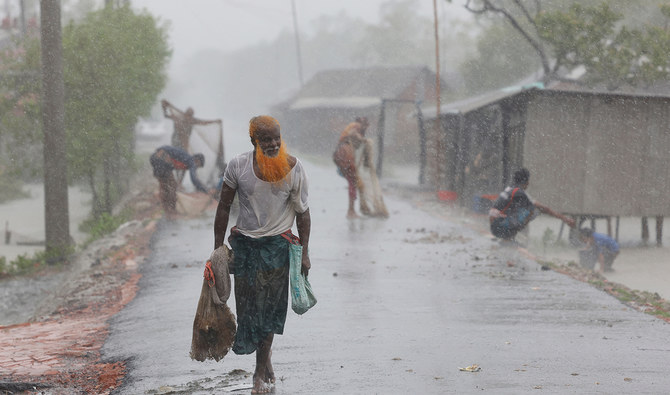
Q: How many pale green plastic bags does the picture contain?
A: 1